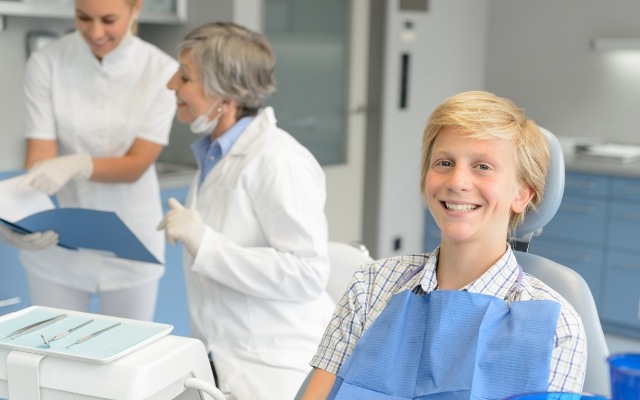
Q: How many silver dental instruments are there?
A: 3